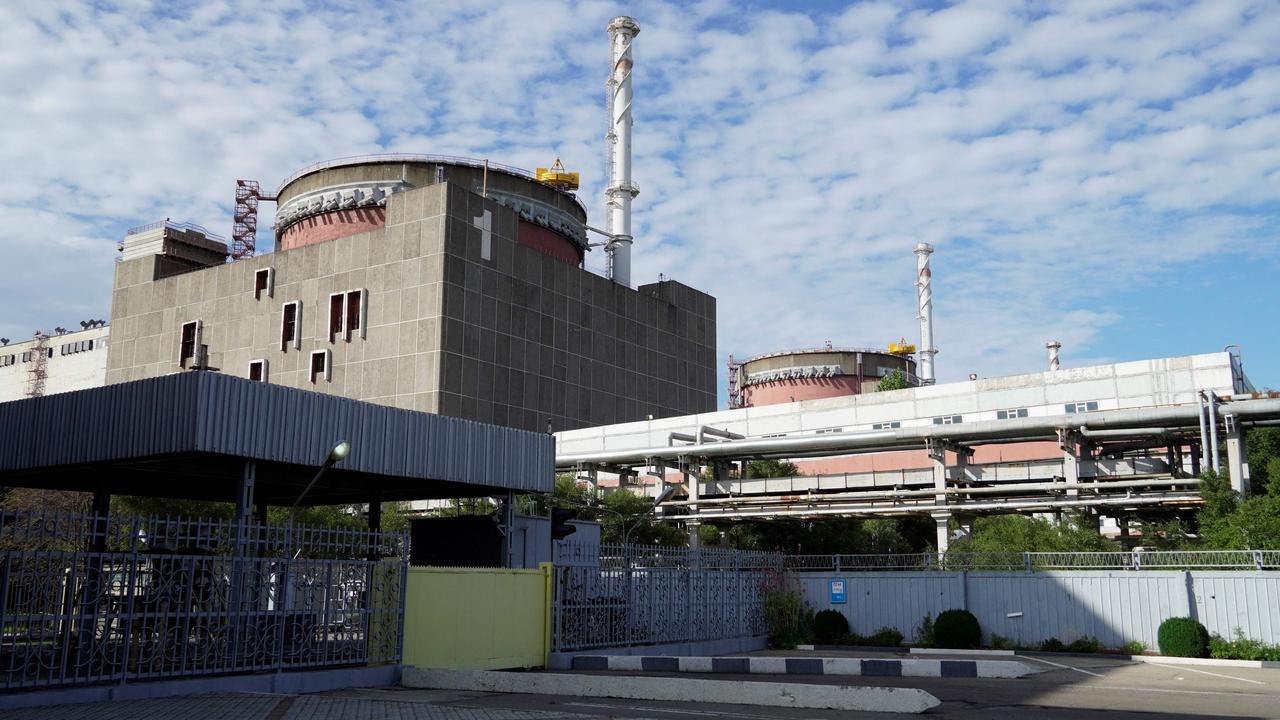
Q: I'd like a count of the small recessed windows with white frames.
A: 7